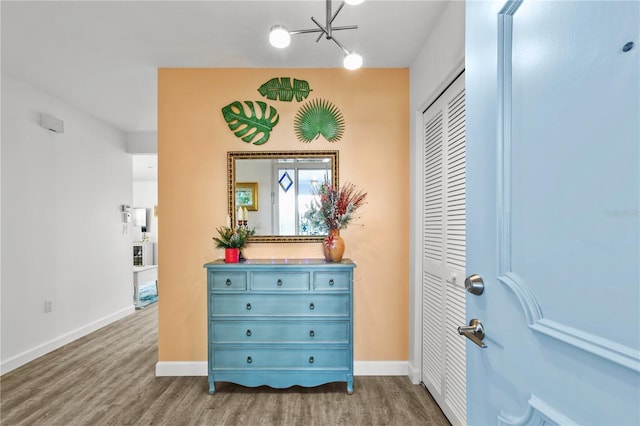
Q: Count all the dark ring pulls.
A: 9